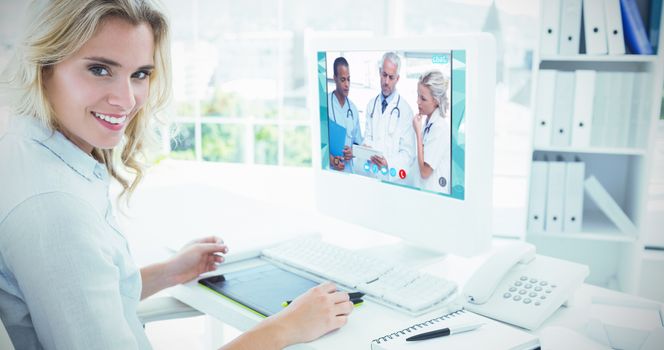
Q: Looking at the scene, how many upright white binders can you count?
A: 10